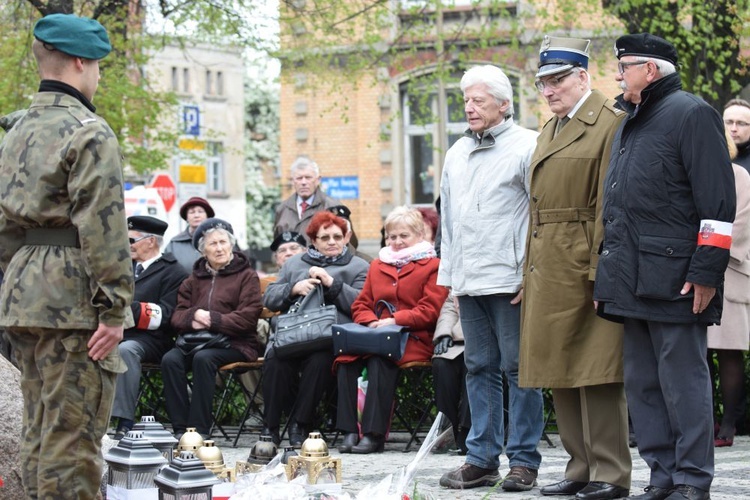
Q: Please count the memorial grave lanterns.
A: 8